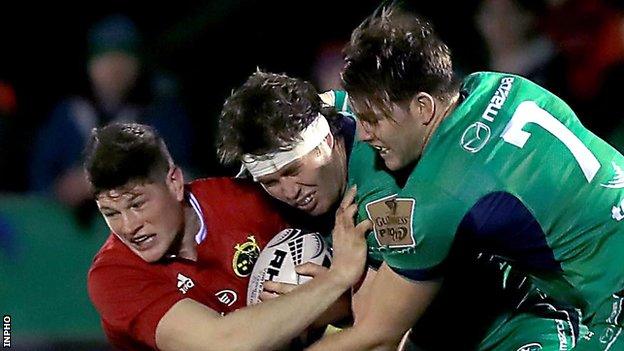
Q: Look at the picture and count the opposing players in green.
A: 2